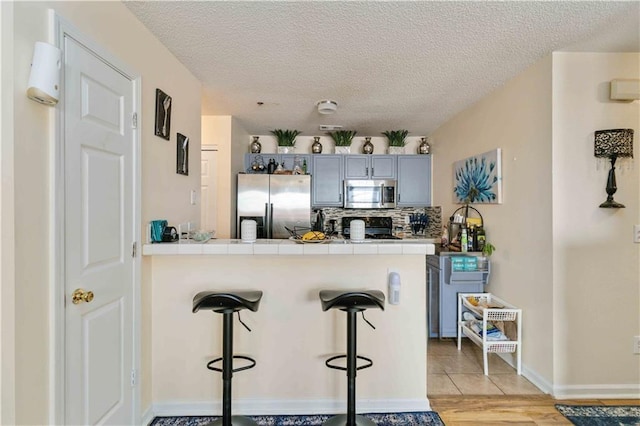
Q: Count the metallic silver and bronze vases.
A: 4